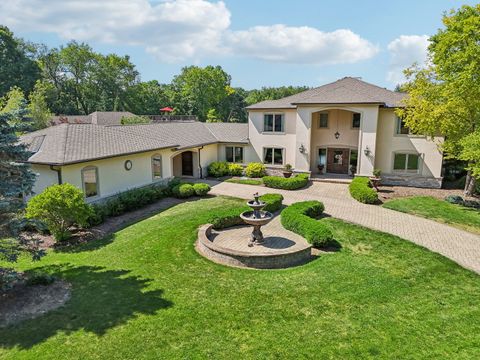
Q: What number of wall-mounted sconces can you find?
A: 2